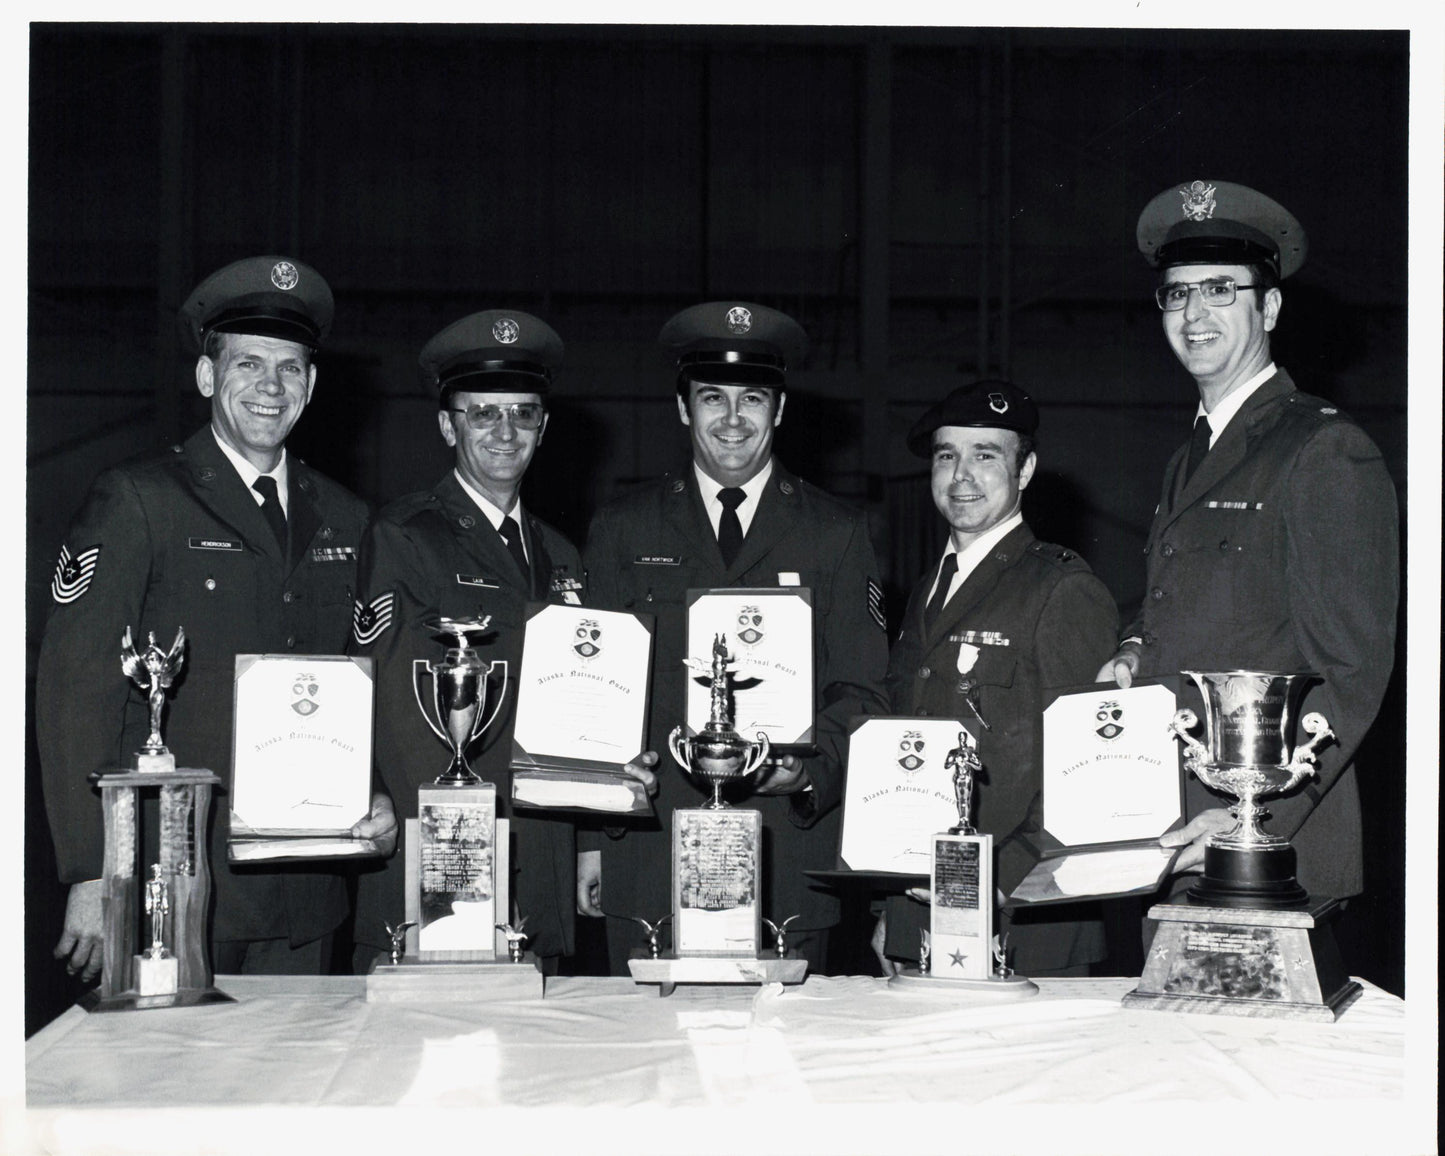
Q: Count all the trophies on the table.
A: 5